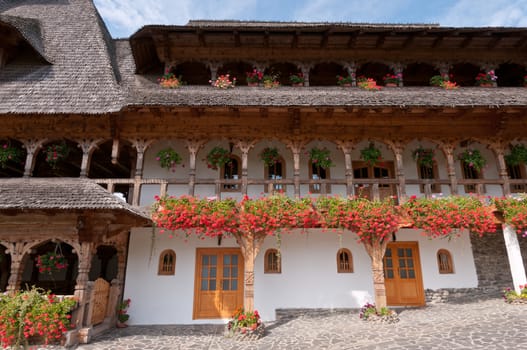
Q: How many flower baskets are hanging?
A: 11